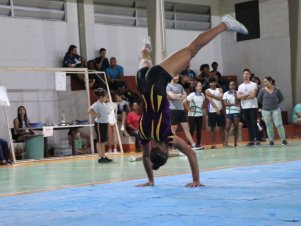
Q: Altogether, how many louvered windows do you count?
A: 3